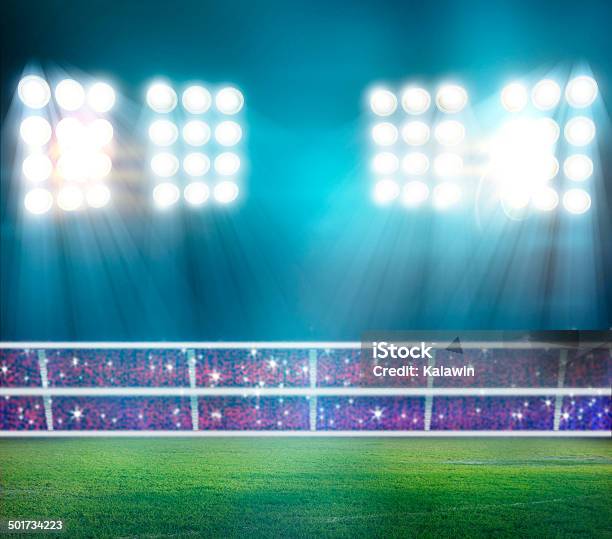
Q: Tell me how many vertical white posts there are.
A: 5